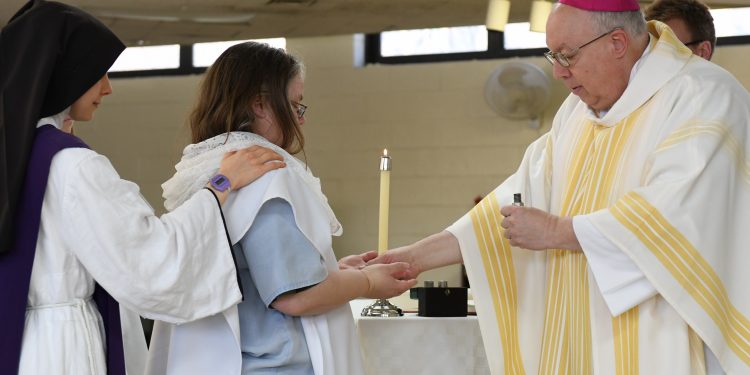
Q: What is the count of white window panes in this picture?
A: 5